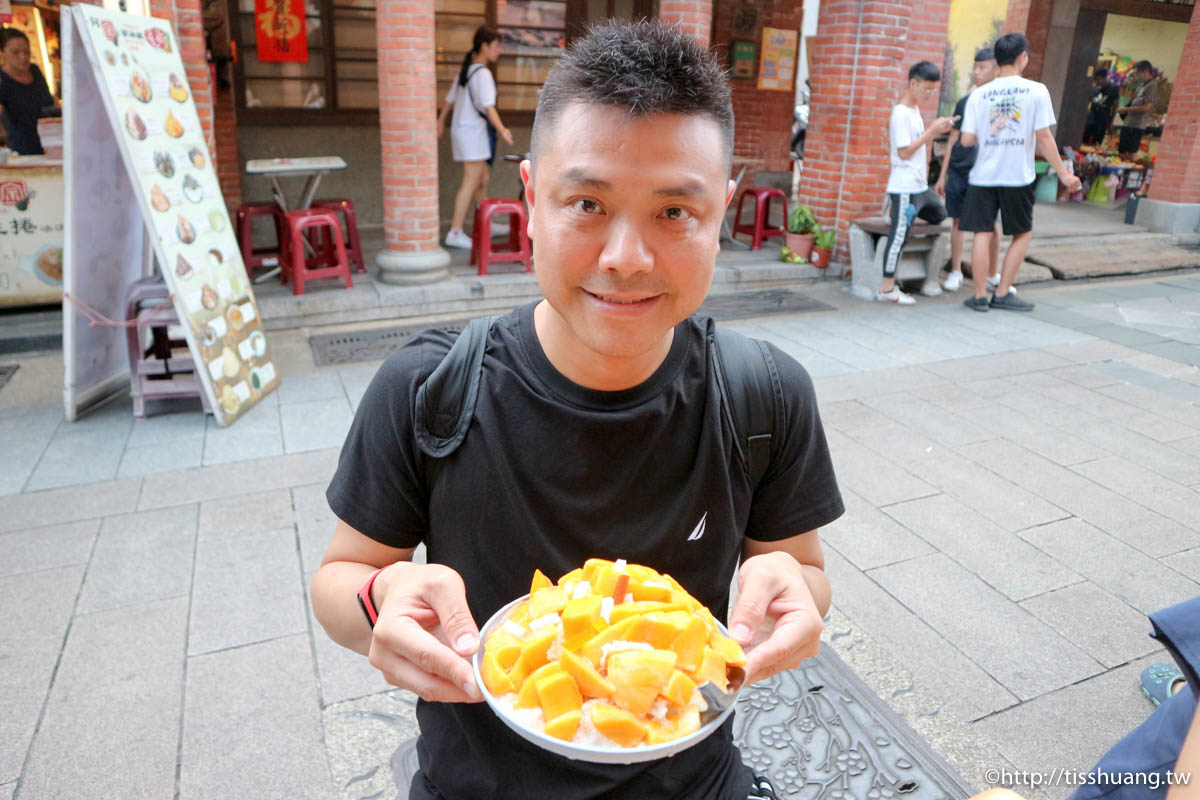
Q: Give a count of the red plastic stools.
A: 5